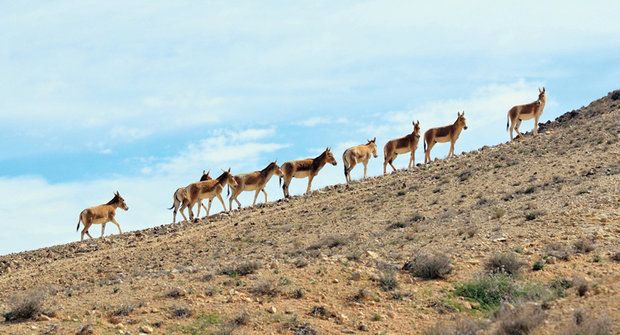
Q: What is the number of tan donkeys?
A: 9